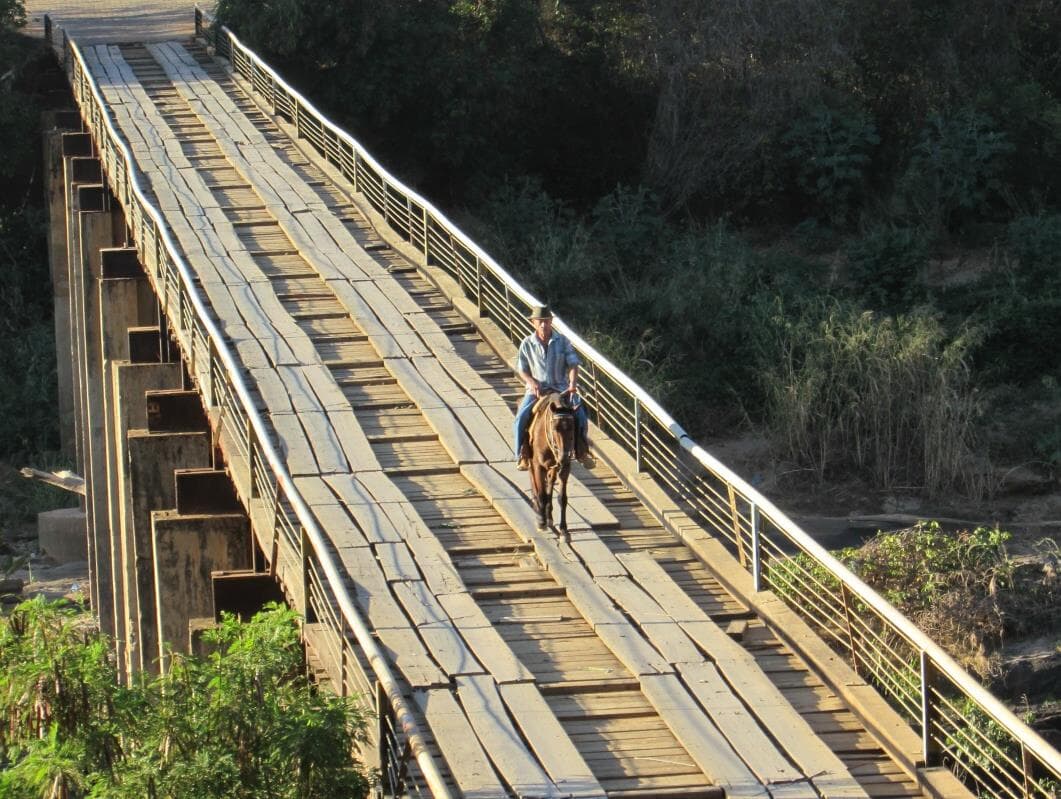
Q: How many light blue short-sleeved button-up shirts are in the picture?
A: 1